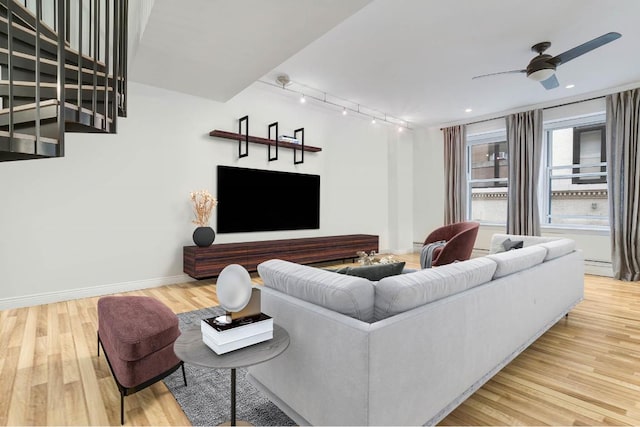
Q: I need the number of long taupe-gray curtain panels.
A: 3